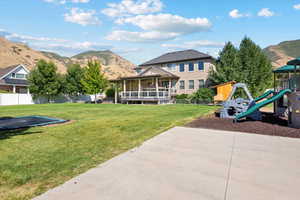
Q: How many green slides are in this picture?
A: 2